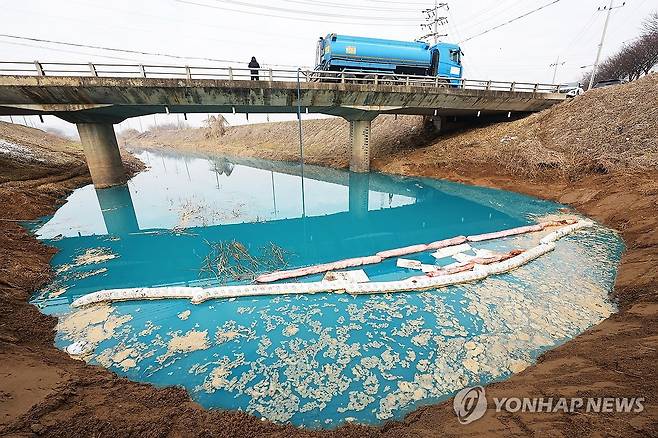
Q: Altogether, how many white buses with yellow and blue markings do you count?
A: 0